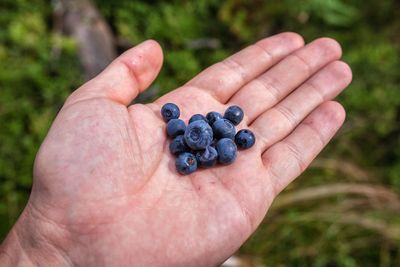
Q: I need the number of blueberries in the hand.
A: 12